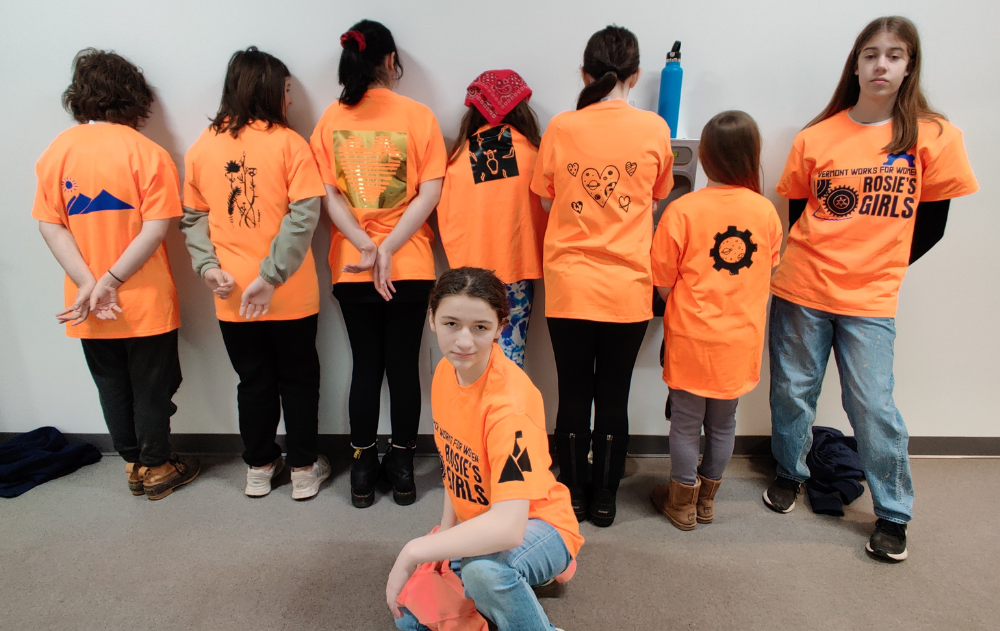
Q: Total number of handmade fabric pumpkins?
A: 0